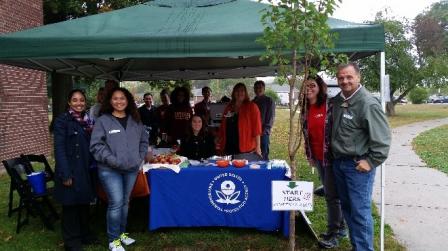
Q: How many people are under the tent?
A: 13